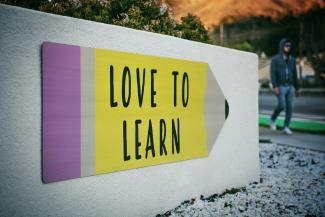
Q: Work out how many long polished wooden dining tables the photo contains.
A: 0